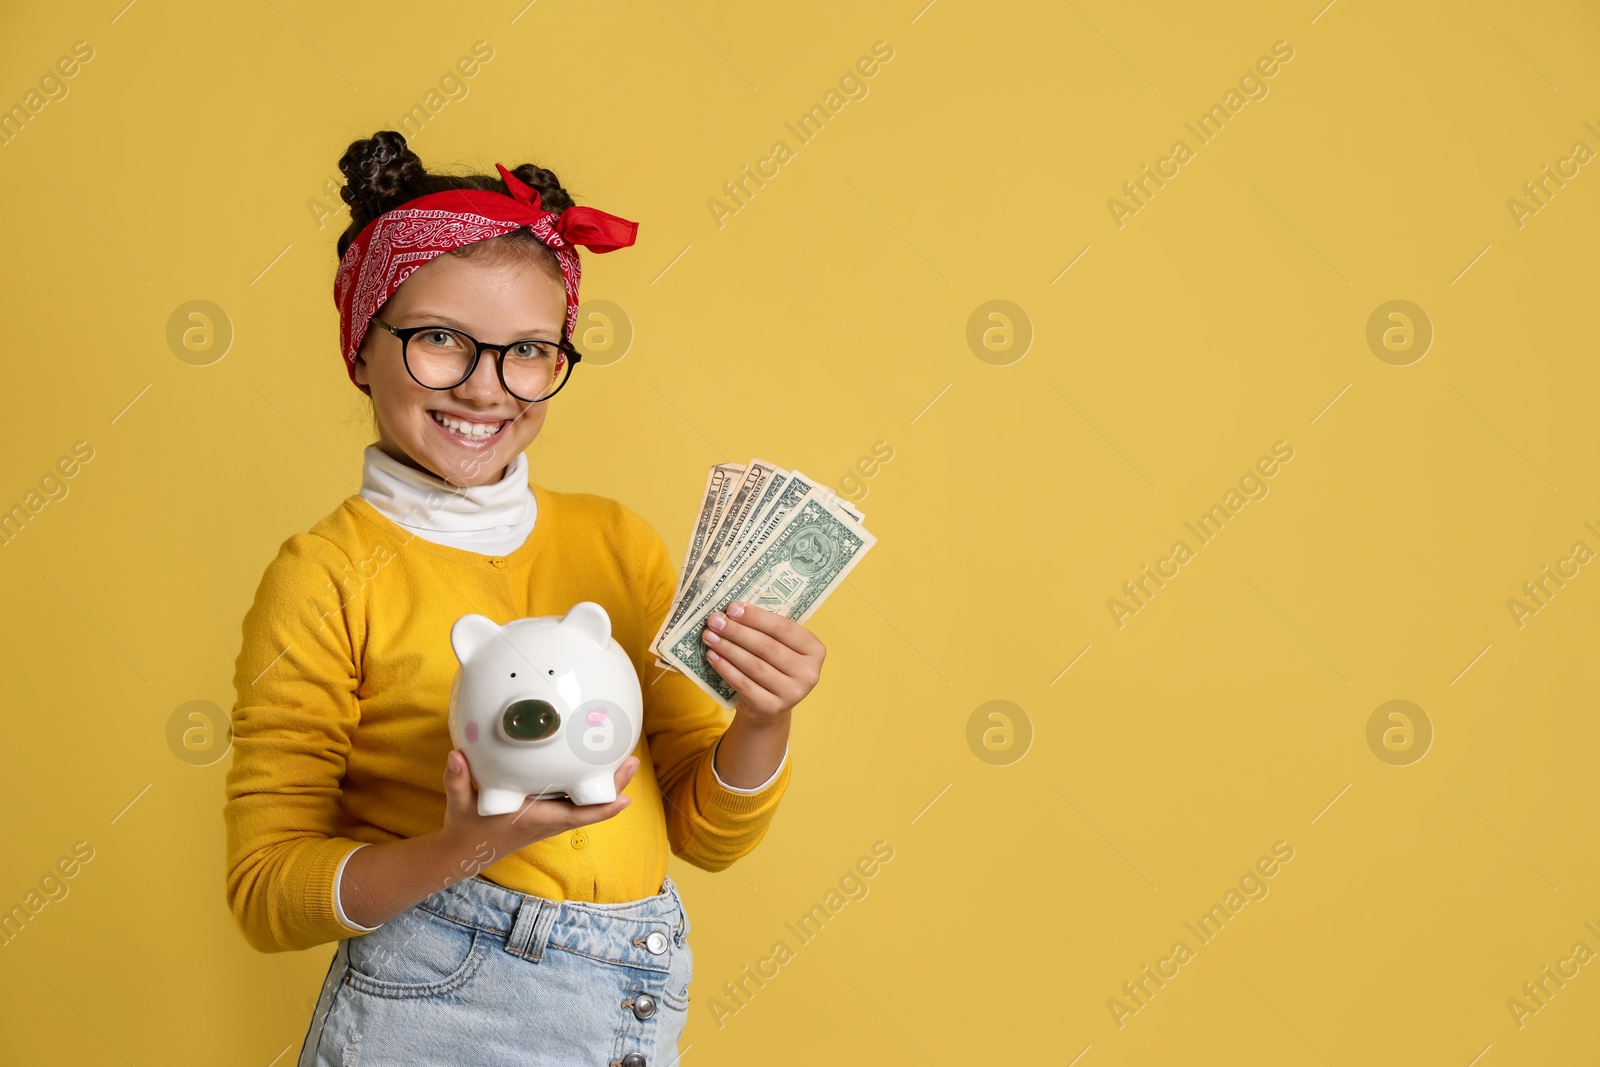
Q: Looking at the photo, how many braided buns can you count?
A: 2